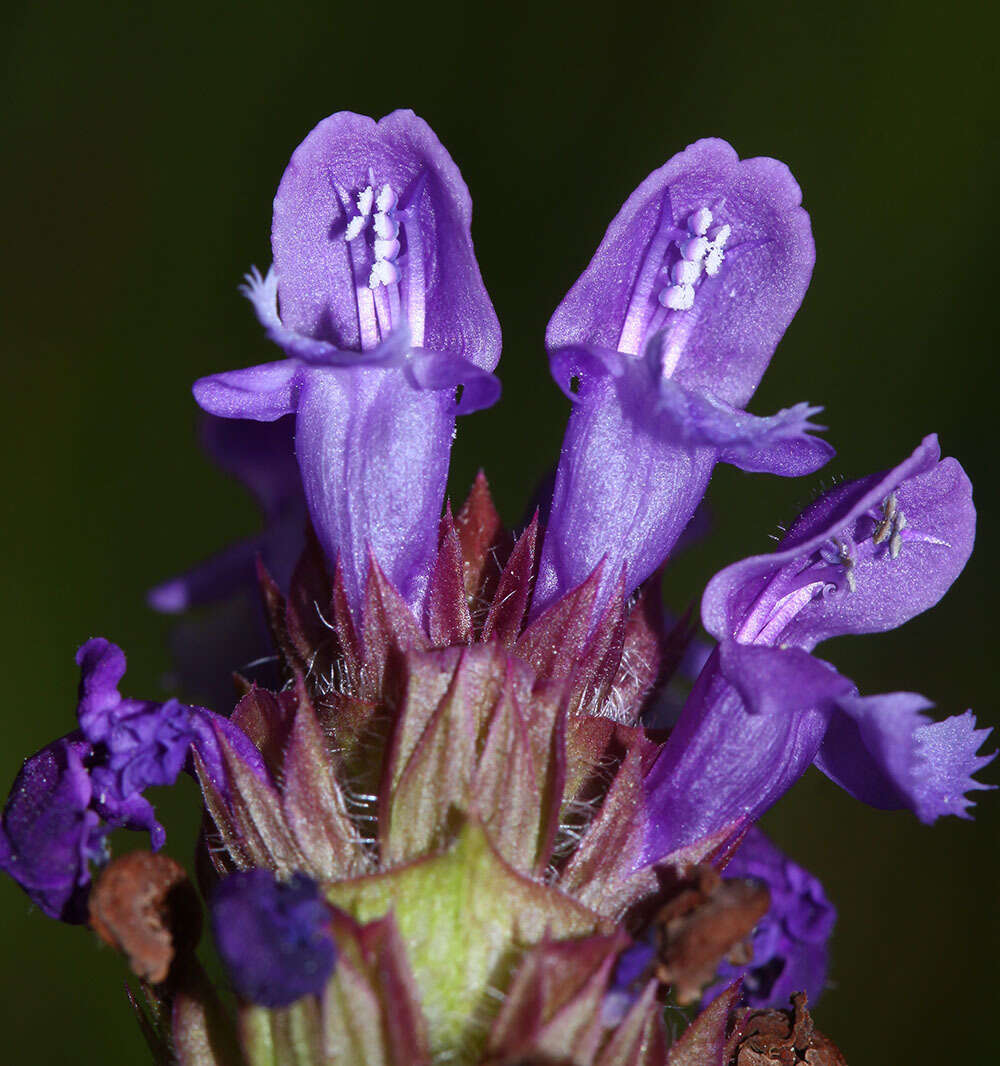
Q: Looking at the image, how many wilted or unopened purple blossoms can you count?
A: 3